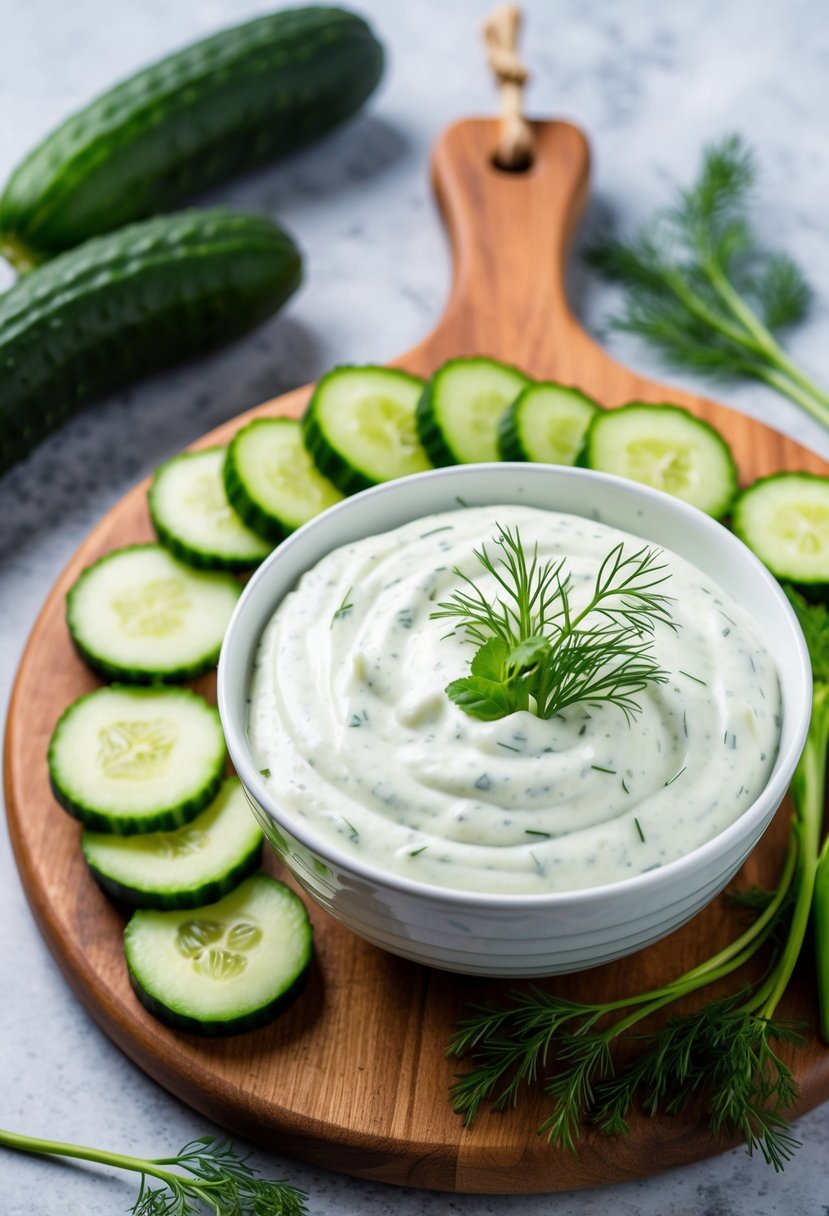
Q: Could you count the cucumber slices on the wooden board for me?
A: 11